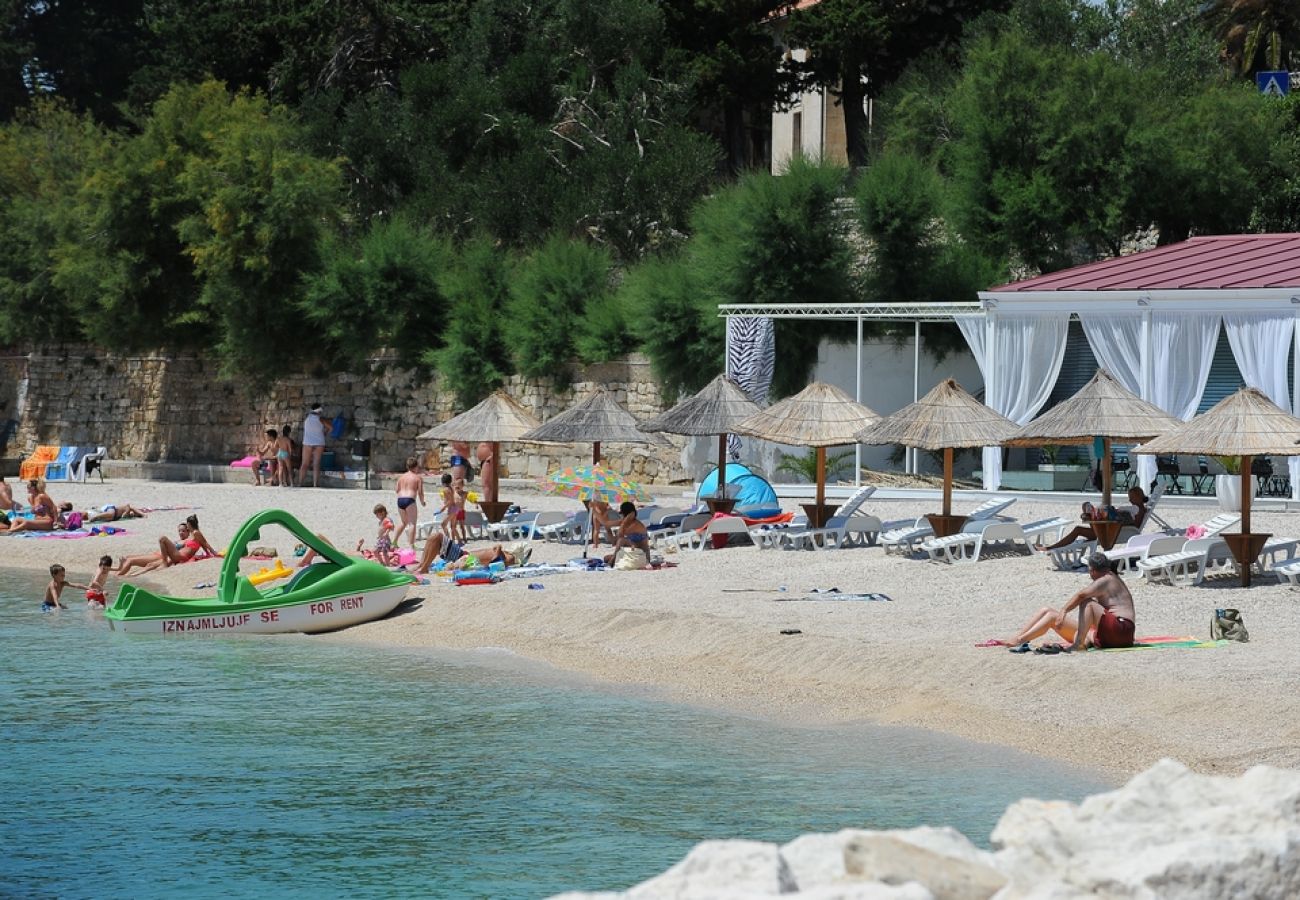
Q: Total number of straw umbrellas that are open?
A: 7